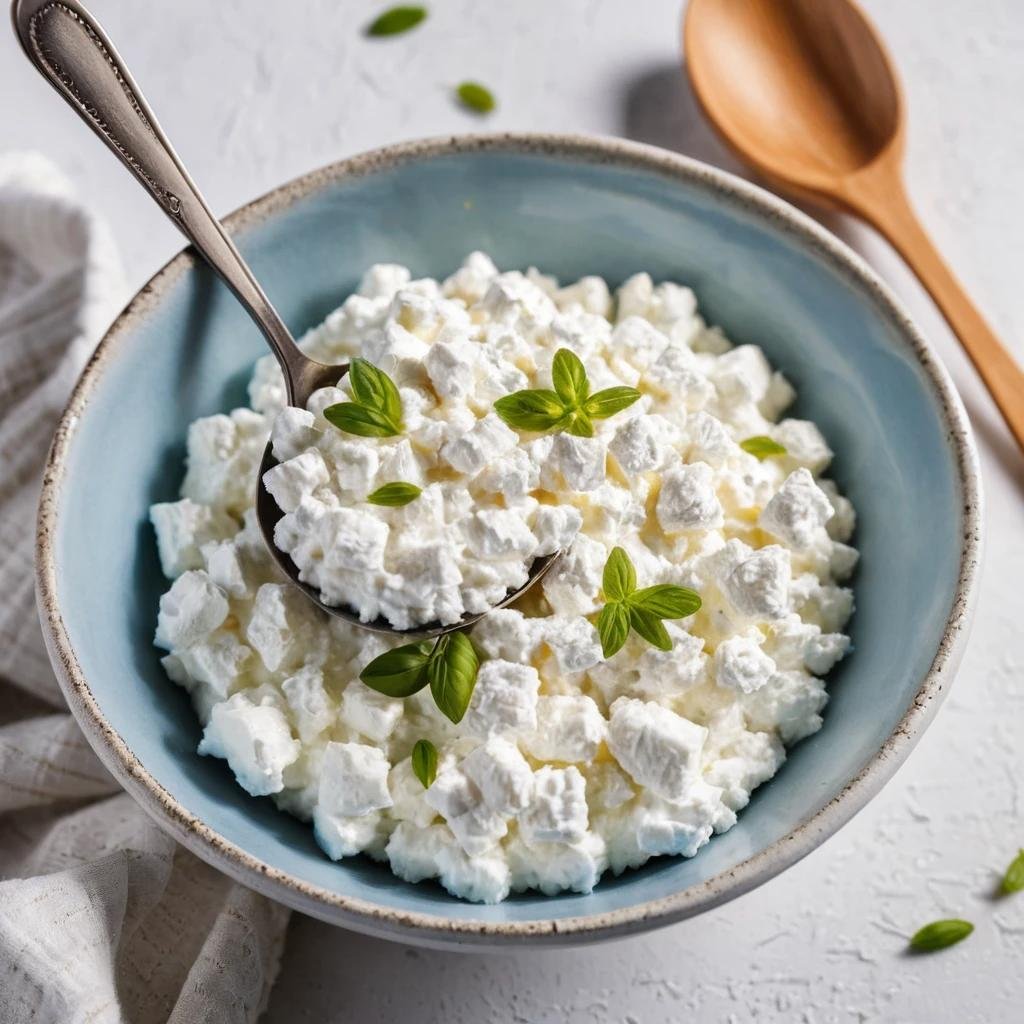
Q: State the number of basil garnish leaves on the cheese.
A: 15